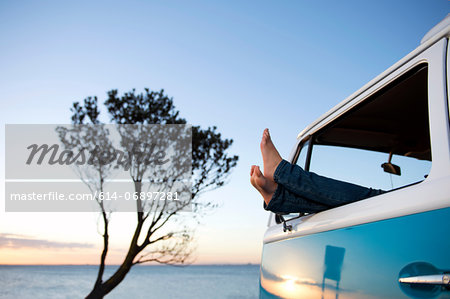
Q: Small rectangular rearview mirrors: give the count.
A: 1